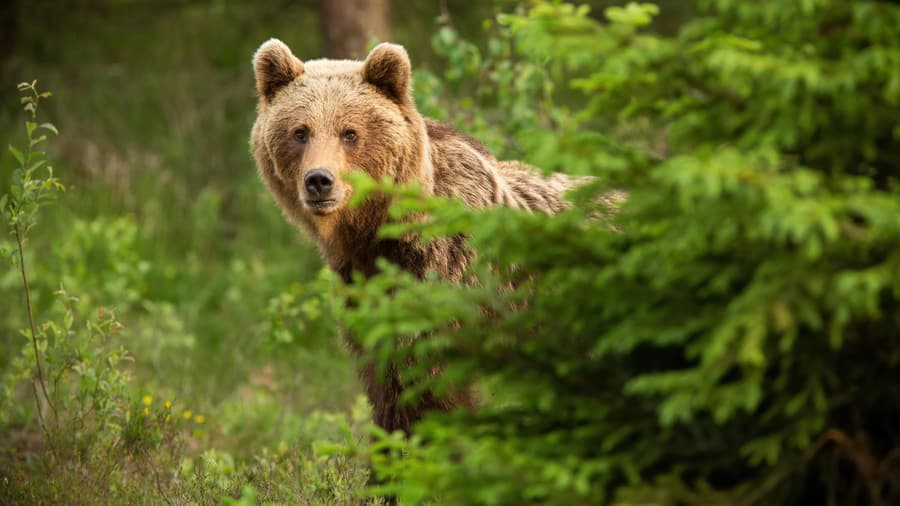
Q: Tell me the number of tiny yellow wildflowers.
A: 6